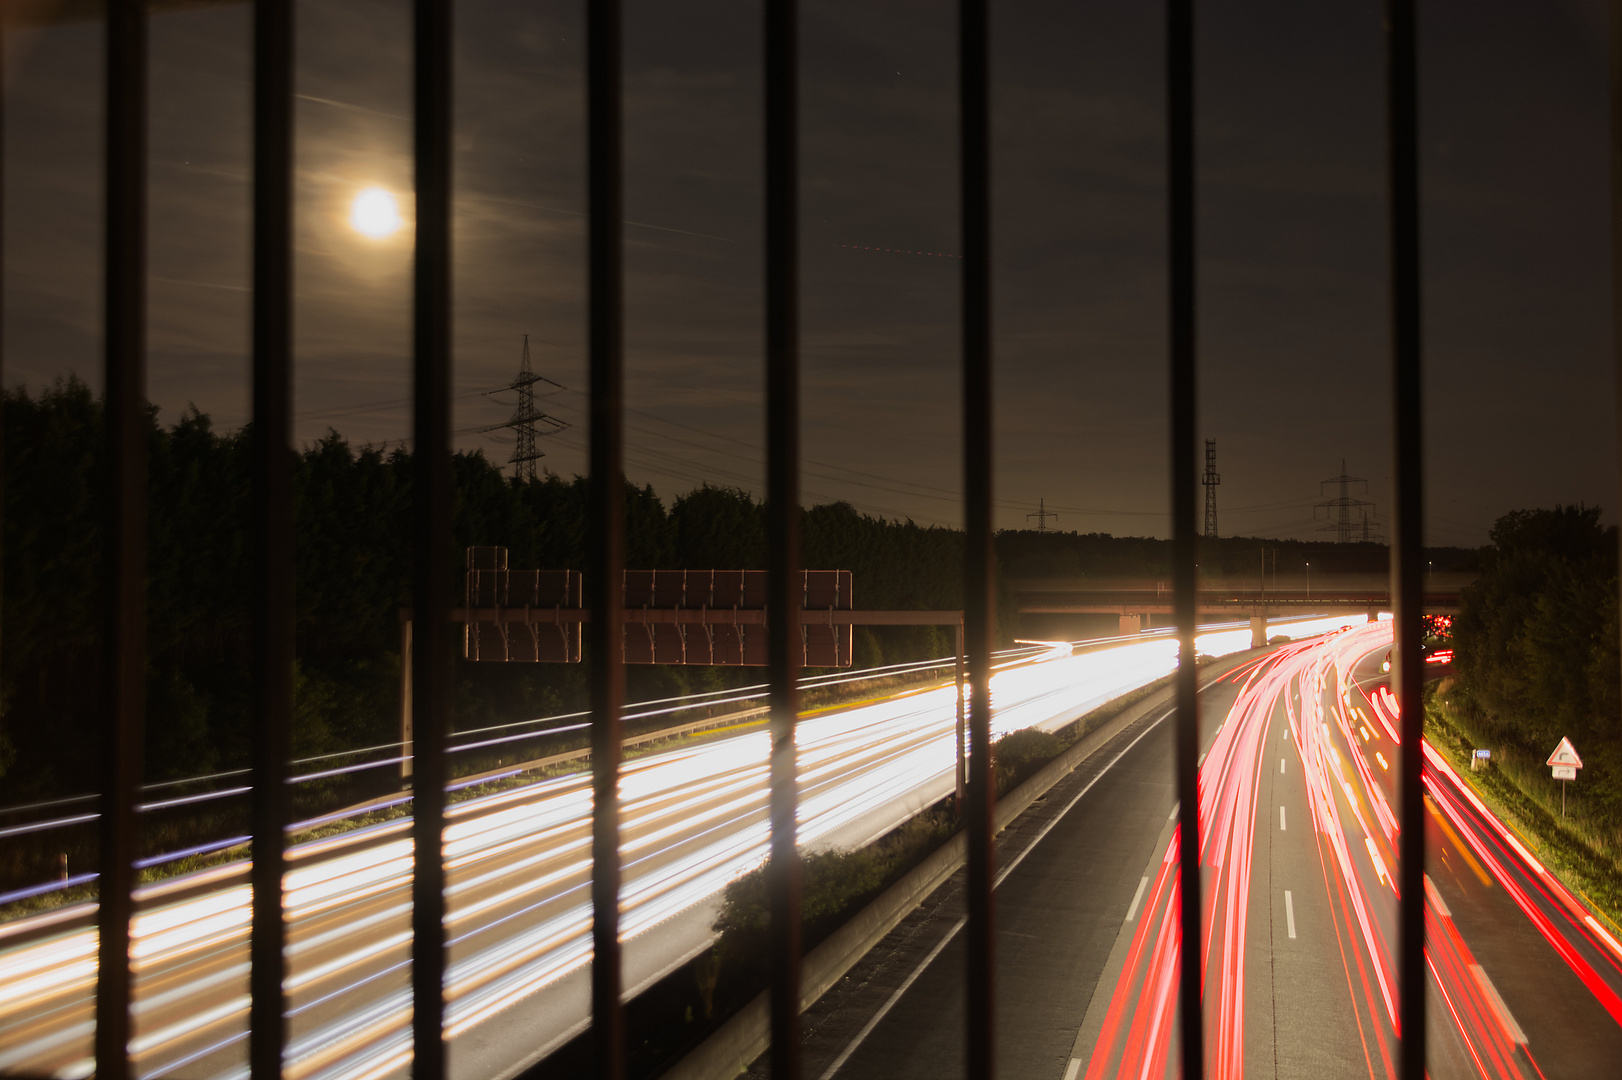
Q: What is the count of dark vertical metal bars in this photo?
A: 8